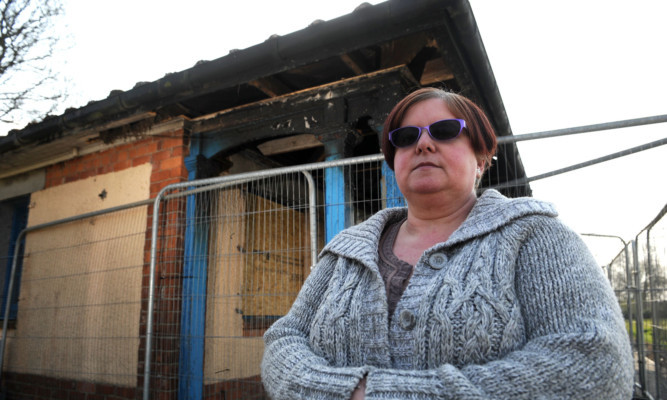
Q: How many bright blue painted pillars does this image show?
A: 3